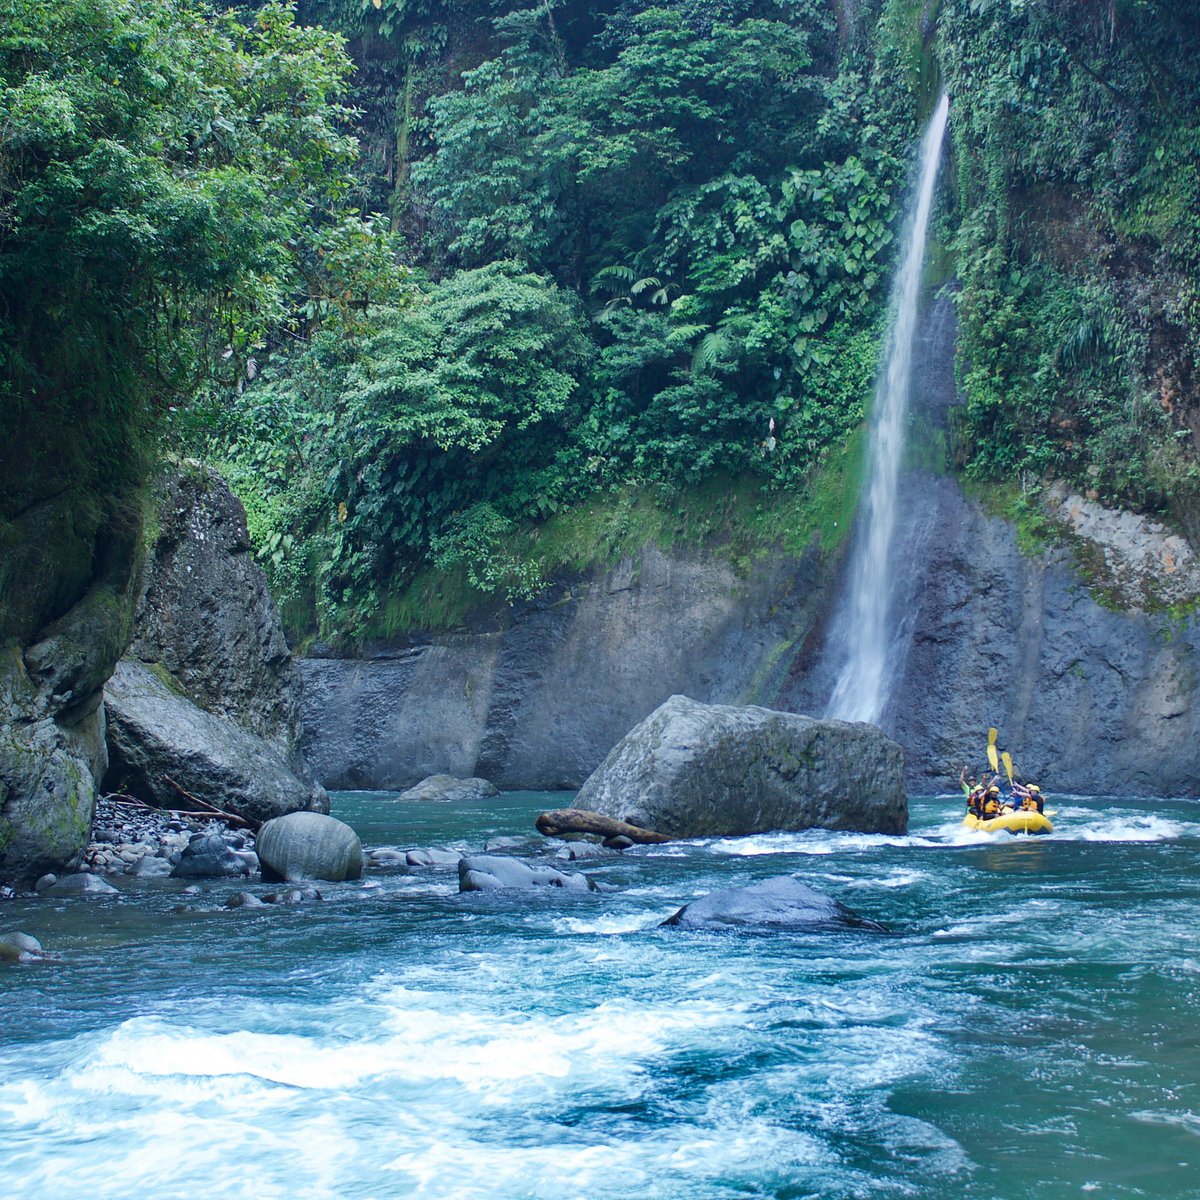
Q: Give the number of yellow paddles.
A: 3